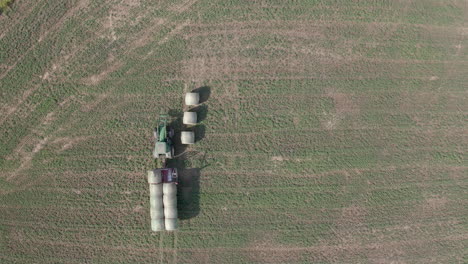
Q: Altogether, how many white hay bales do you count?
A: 12